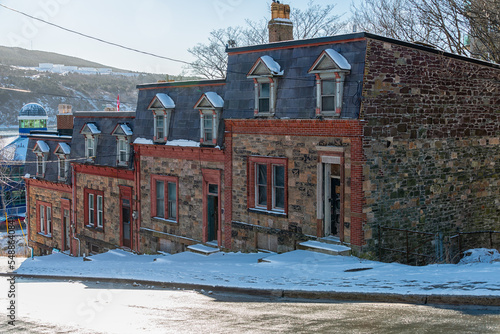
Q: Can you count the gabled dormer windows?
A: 8